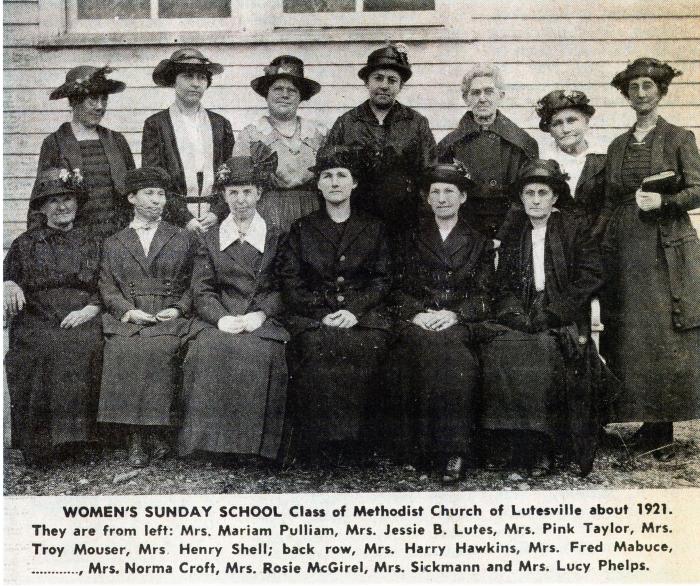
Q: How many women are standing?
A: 7